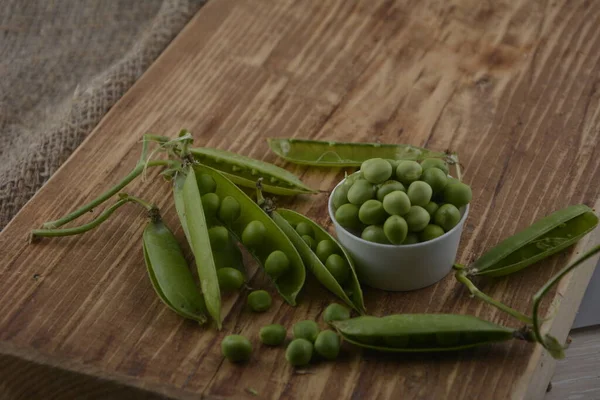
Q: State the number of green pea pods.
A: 8